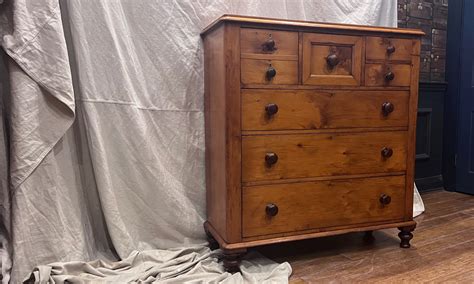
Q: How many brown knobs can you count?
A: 11